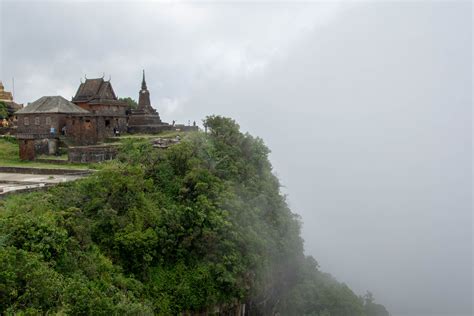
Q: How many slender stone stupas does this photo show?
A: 1